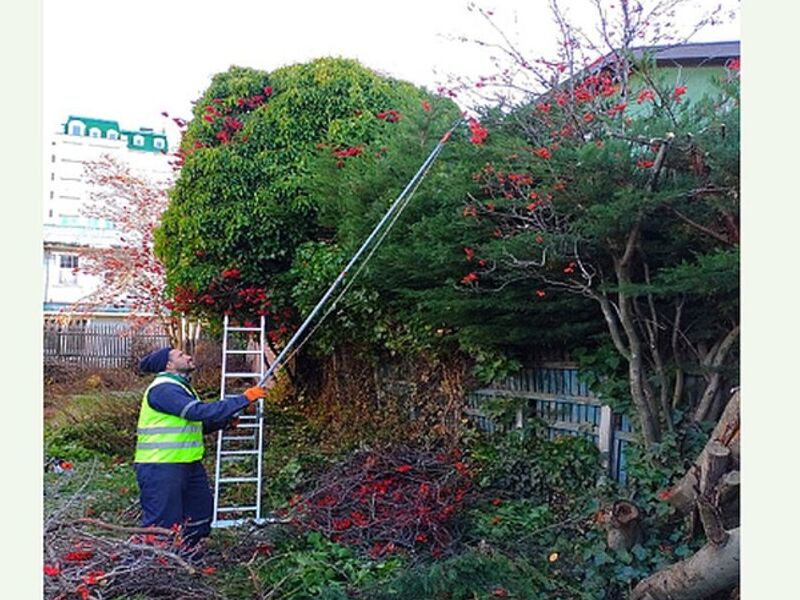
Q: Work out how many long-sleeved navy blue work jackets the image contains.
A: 1